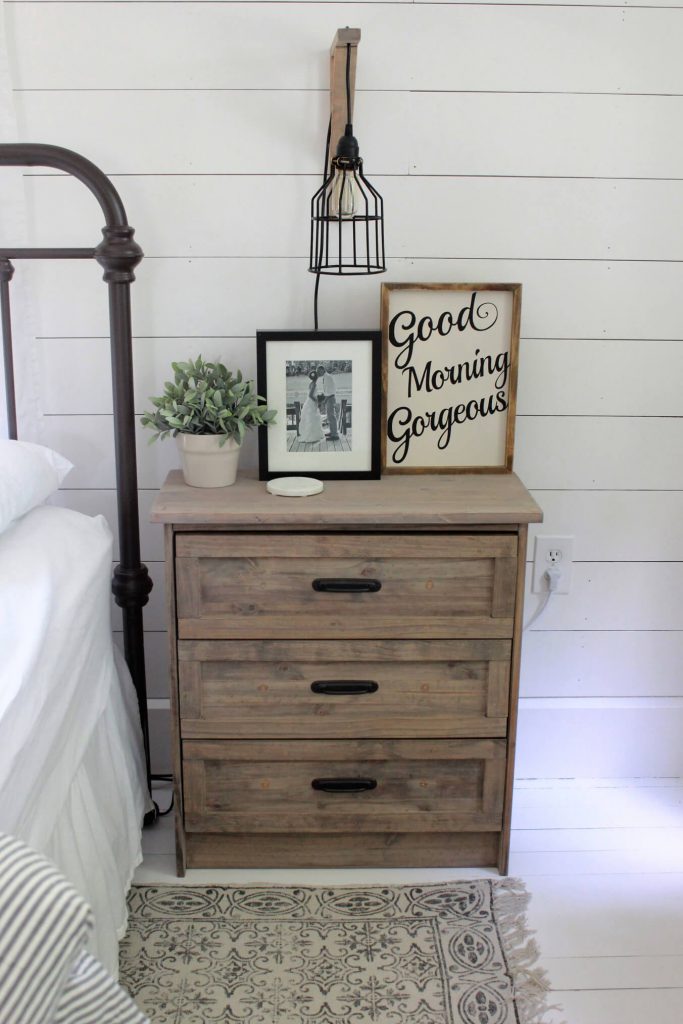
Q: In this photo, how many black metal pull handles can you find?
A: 3